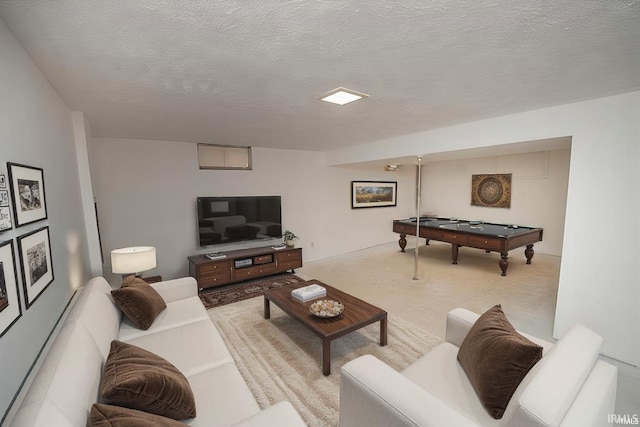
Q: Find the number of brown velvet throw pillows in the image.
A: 4